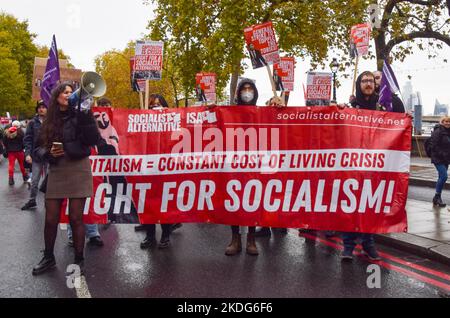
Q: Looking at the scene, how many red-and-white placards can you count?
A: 7